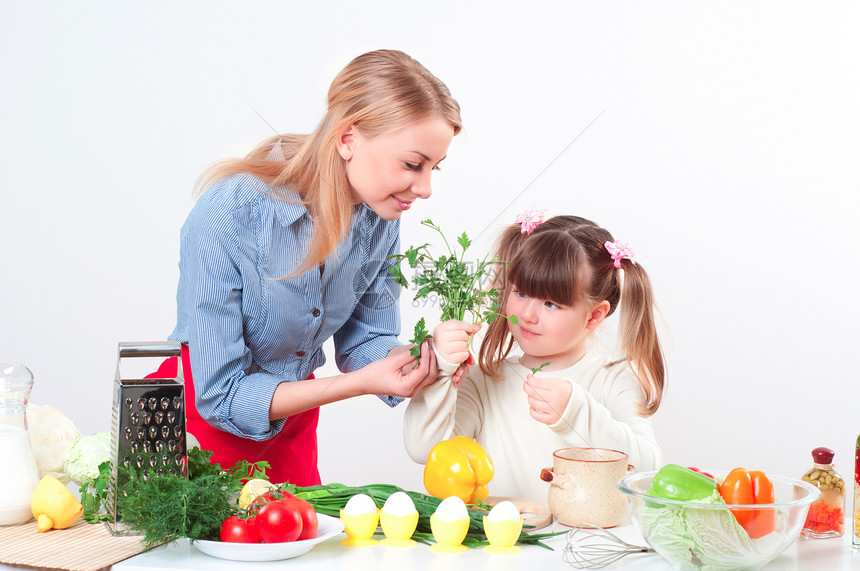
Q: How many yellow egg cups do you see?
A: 4